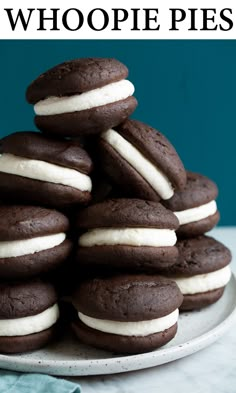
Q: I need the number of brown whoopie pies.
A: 9